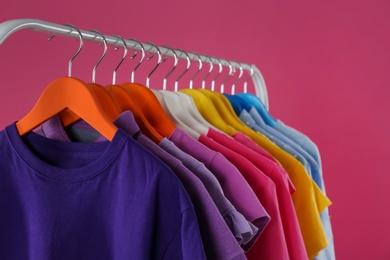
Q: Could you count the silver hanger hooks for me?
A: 13